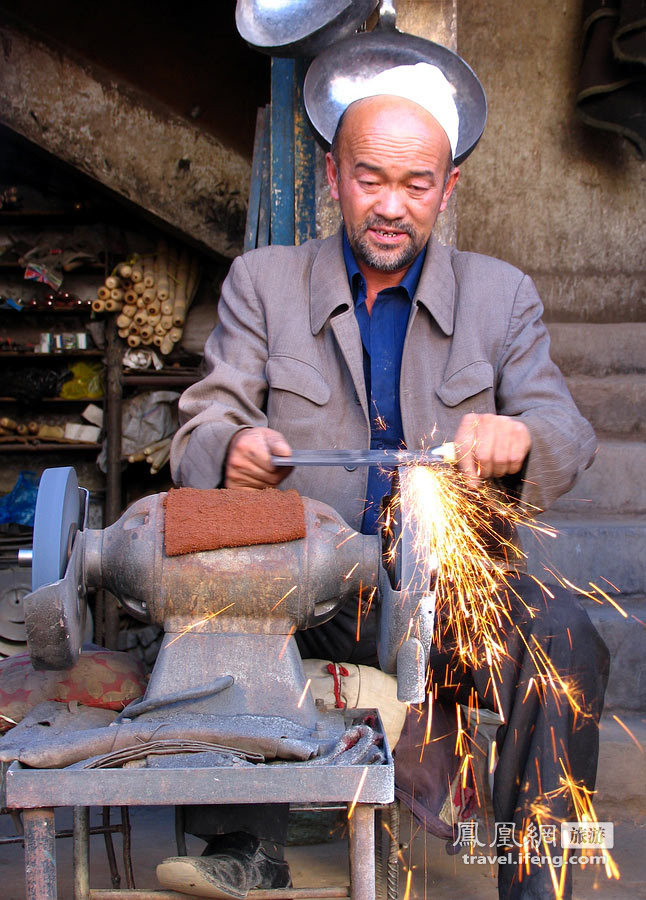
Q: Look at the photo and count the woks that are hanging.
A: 2